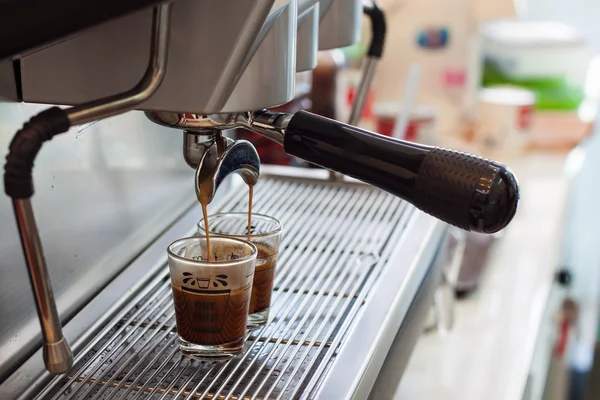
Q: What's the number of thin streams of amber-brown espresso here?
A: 2